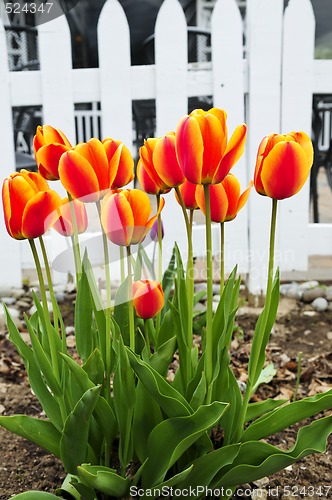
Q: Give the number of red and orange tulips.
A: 13